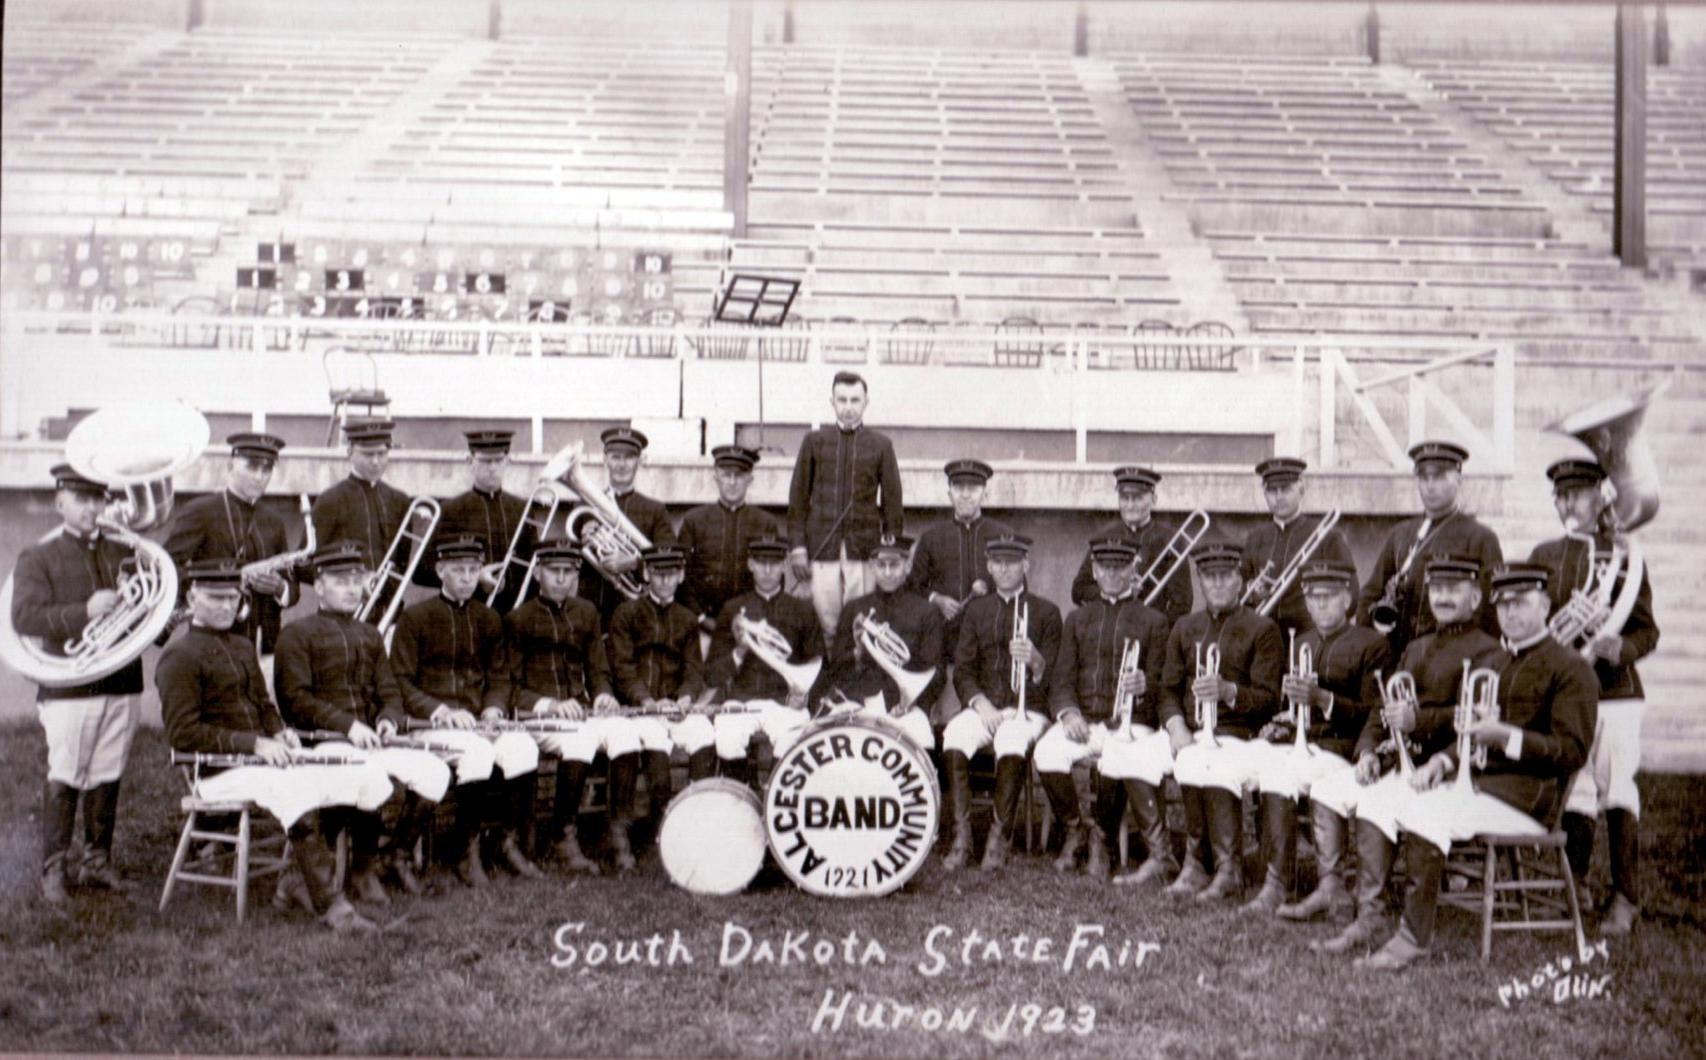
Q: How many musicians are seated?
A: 13